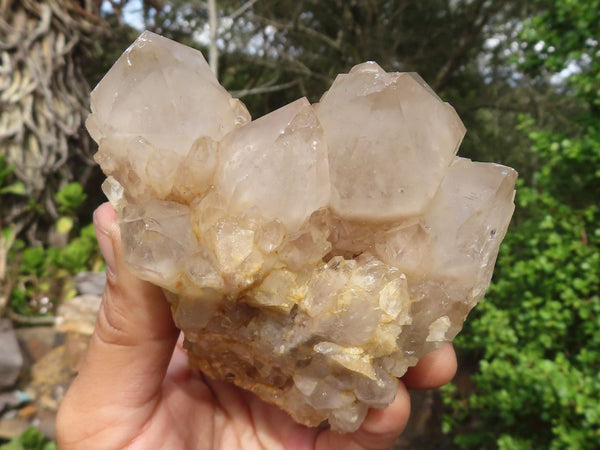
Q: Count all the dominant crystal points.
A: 4